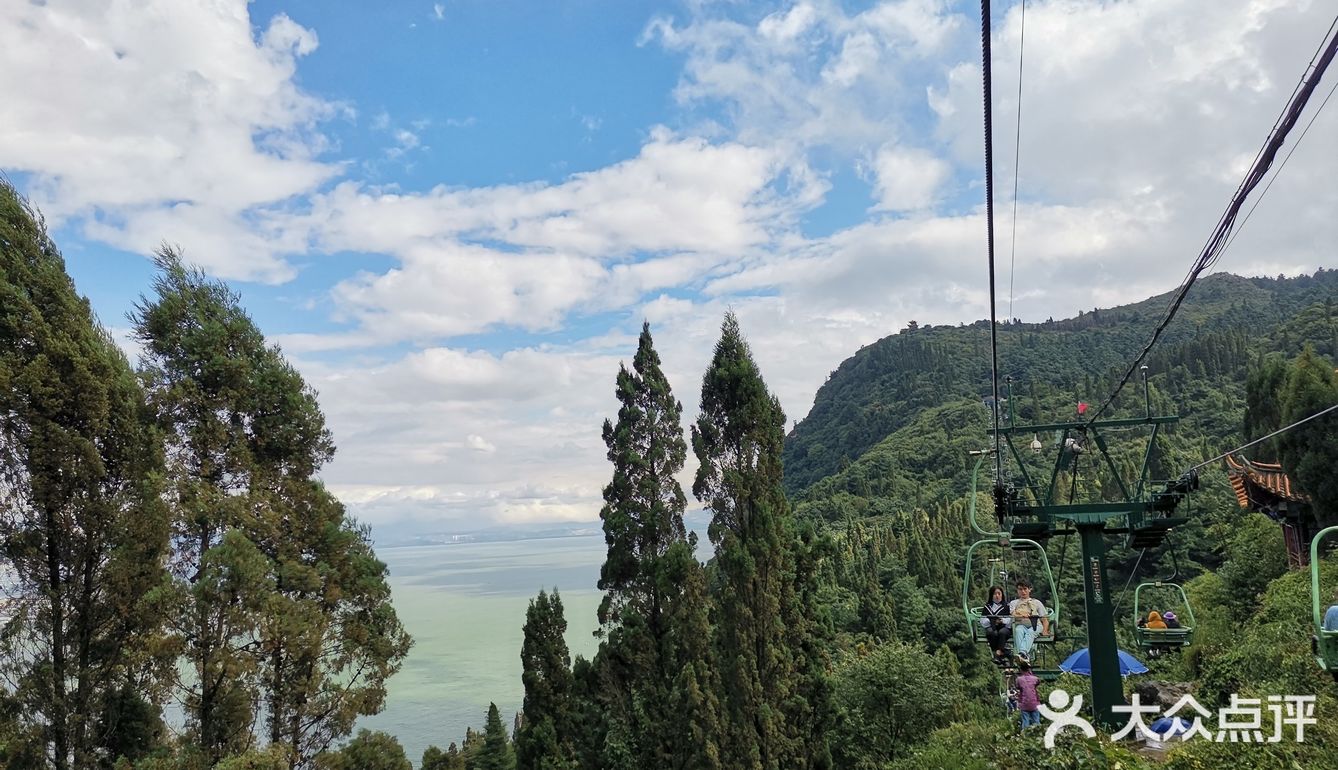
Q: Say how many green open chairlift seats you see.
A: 3